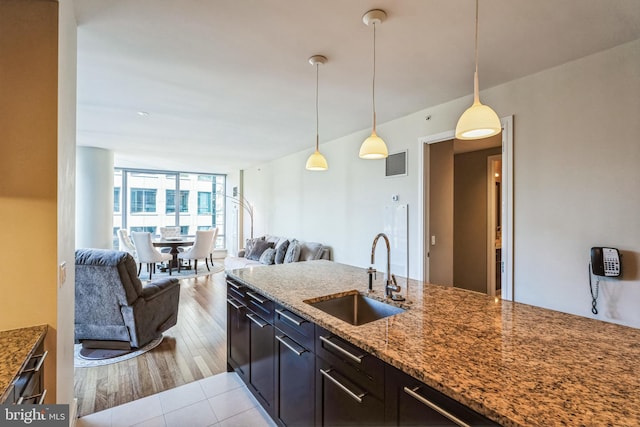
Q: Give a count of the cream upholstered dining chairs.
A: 5